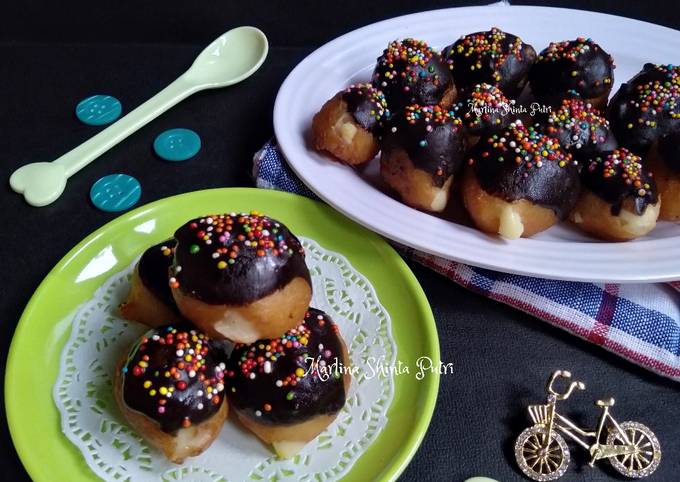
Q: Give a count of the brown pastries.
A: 15